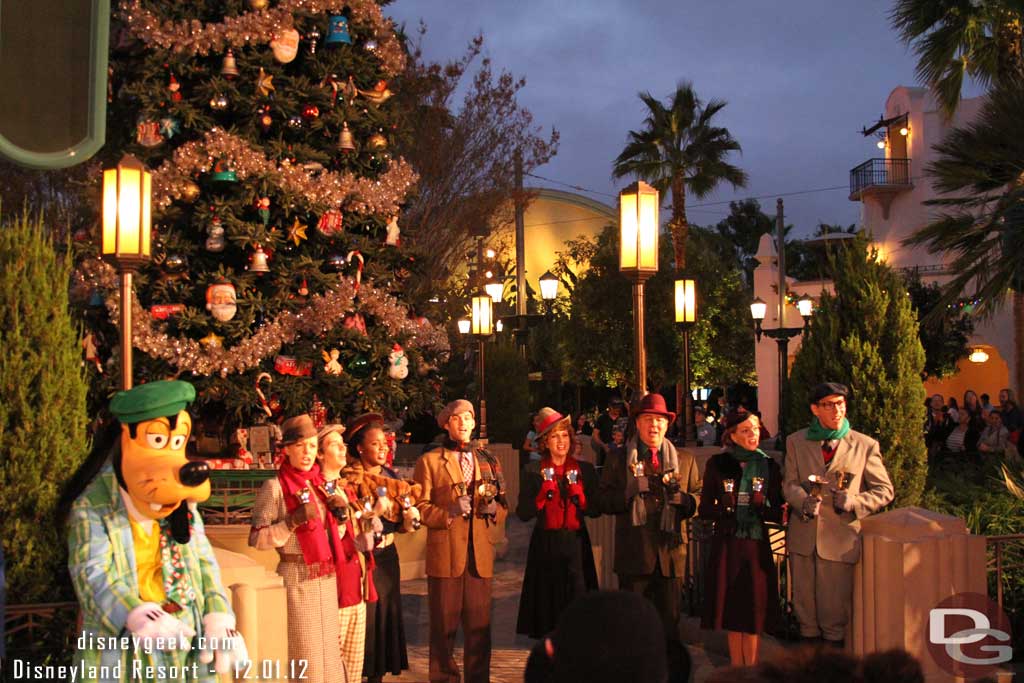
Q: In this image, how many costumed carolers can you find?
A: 8